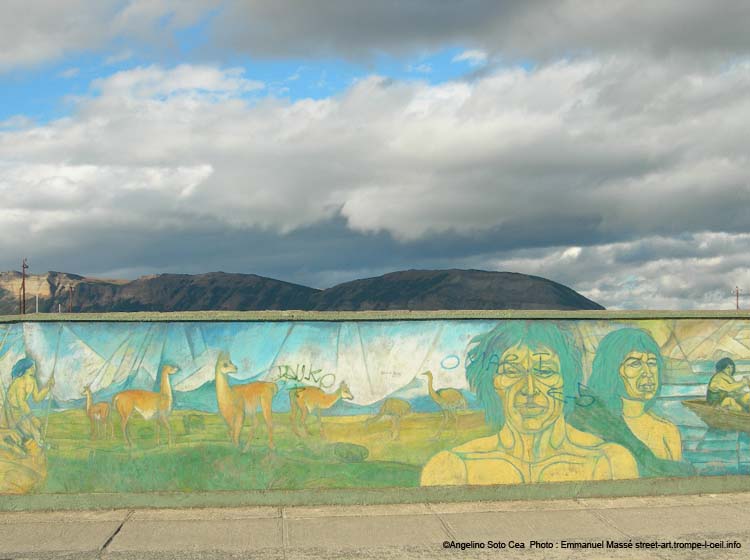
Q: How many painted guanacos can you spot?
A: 4